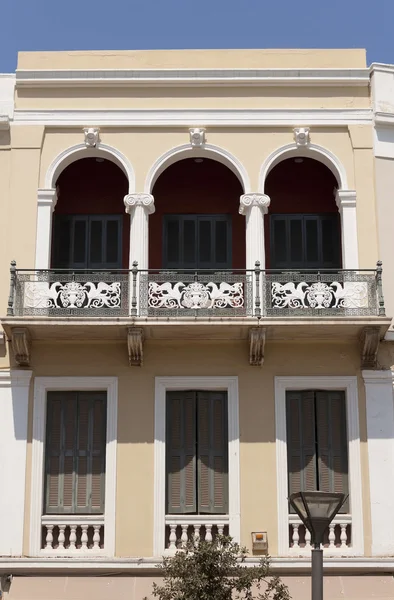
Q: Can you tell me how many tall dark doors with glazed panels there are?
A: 3